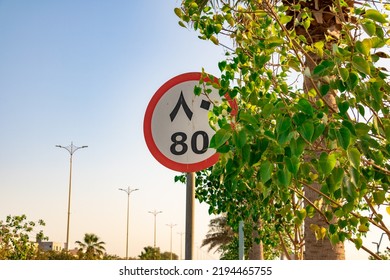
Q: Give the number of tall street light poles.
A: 5